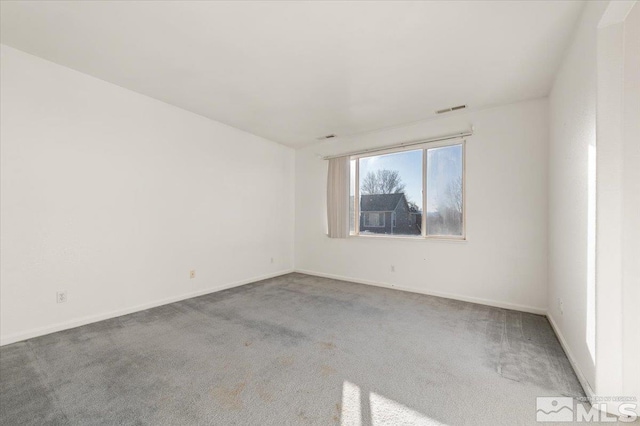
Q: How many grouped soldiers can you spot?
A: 0